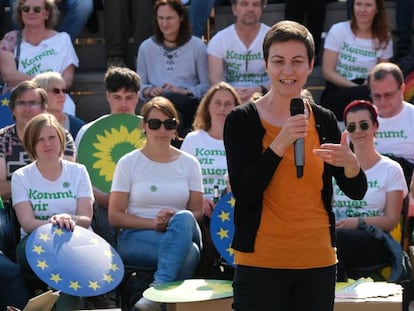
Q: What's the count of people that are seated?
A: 12